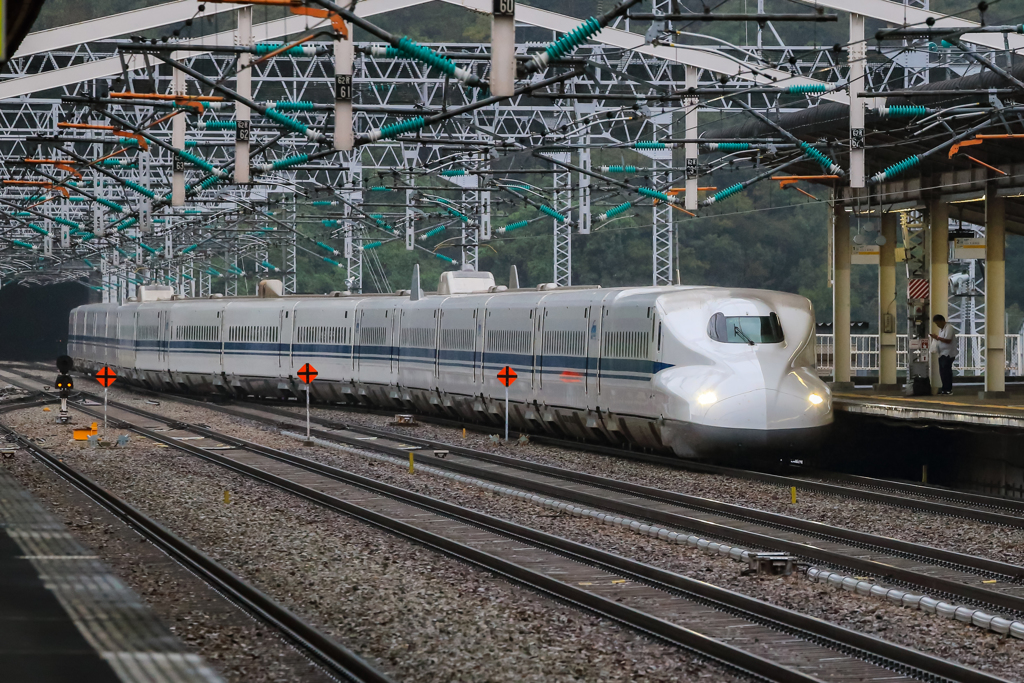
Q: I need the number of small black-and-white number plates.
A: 6